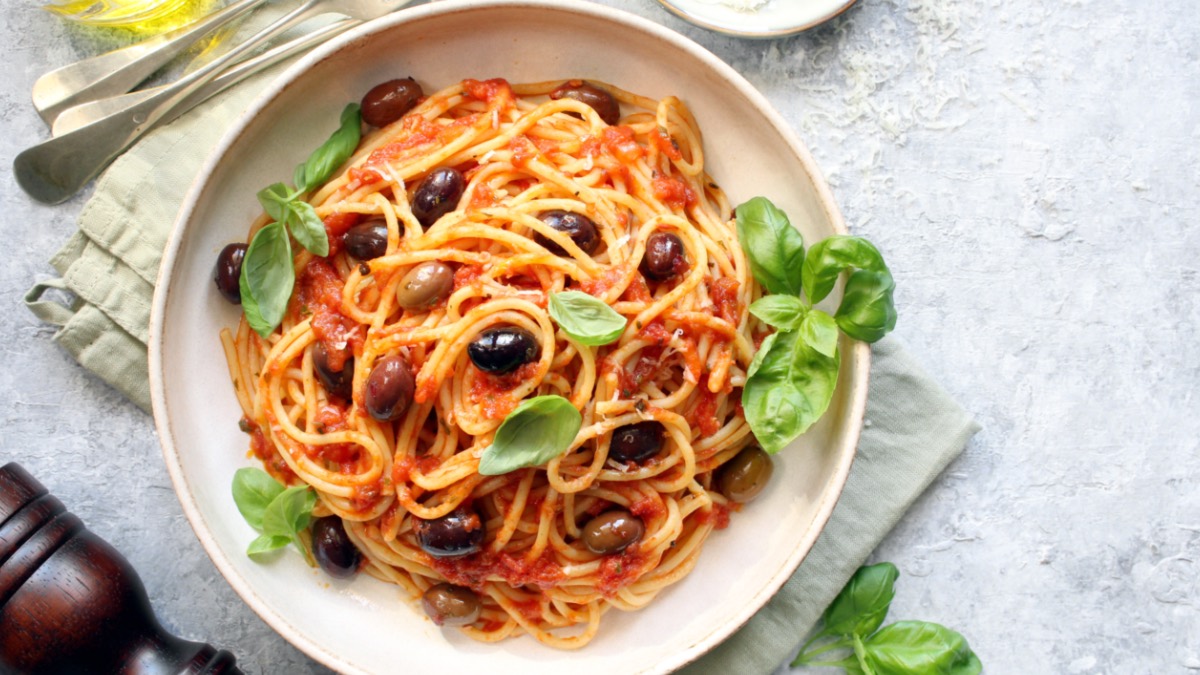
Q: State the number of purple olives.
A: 13